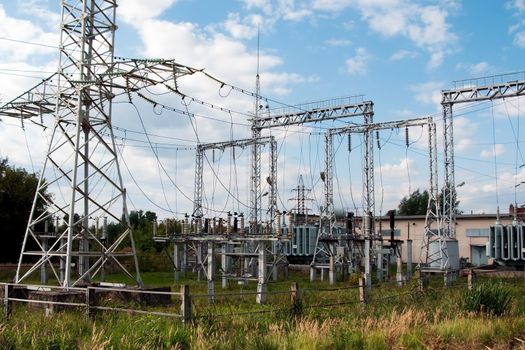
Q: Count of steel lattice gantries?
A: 4